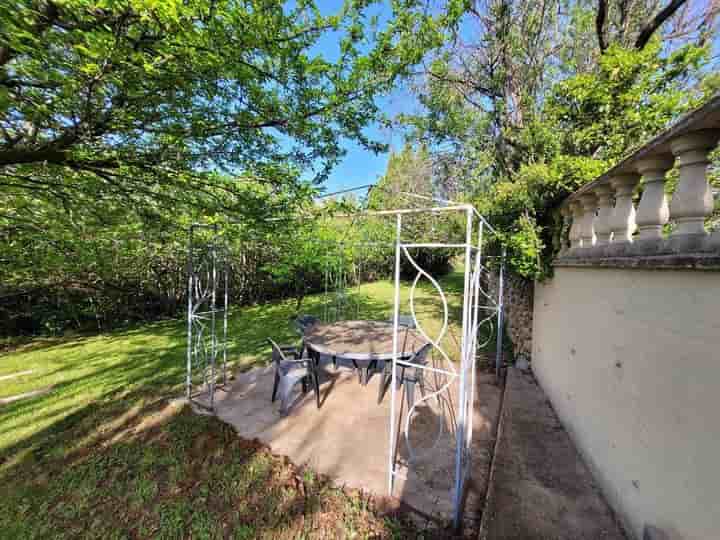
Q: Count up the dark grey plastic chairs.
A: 4